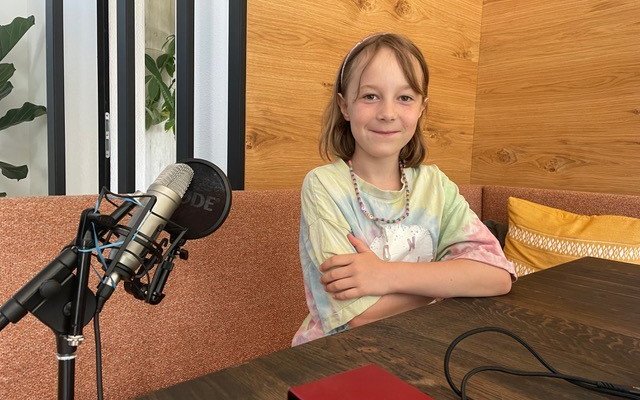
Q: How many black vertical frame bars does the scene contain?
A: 5